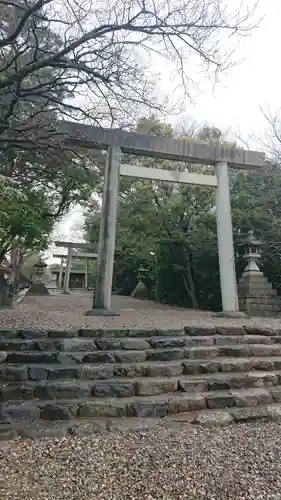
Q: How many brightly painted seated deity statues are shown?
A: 0